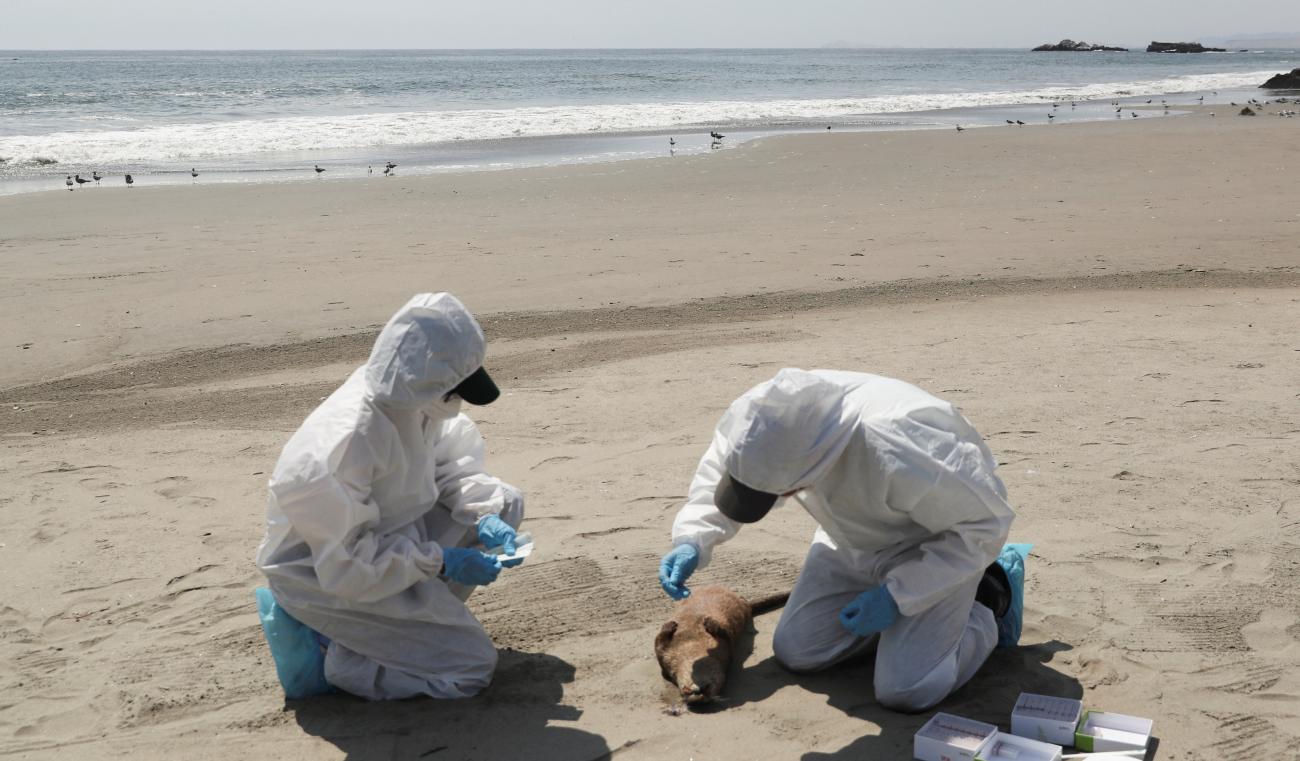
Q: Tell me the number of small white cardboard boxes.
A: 4